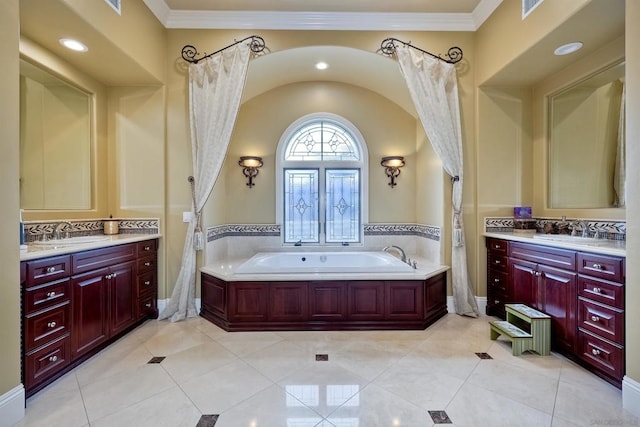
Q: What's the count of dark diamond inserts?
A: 5